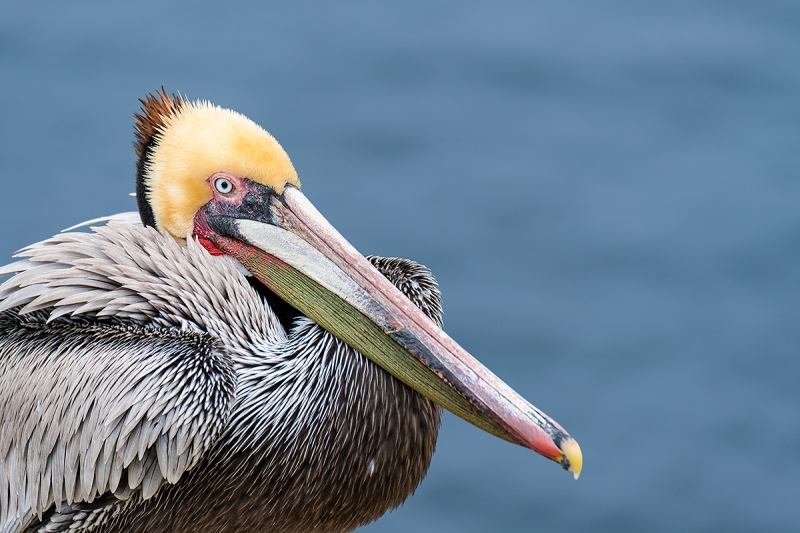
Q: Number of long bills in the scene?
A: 1